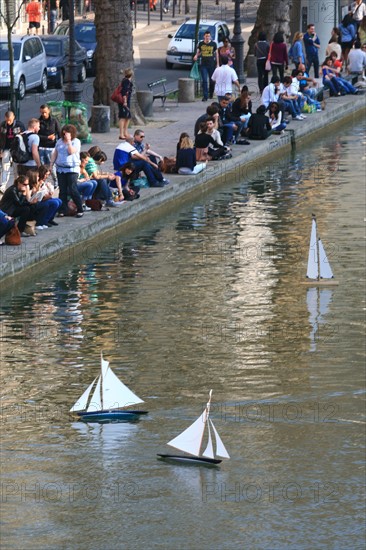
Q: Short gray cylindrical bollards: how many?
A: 4